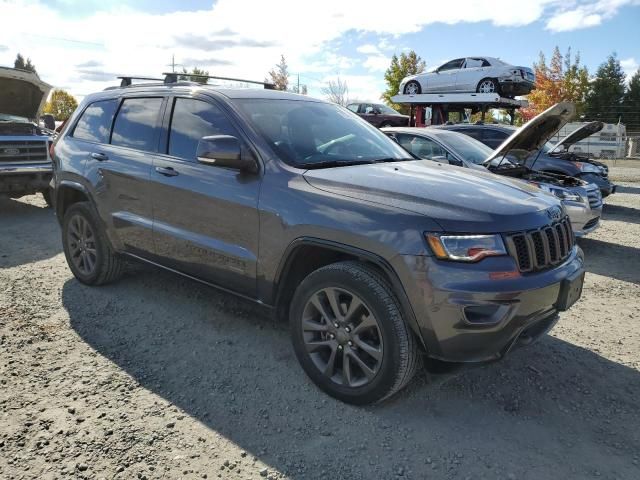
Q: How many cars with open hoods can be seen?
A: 3